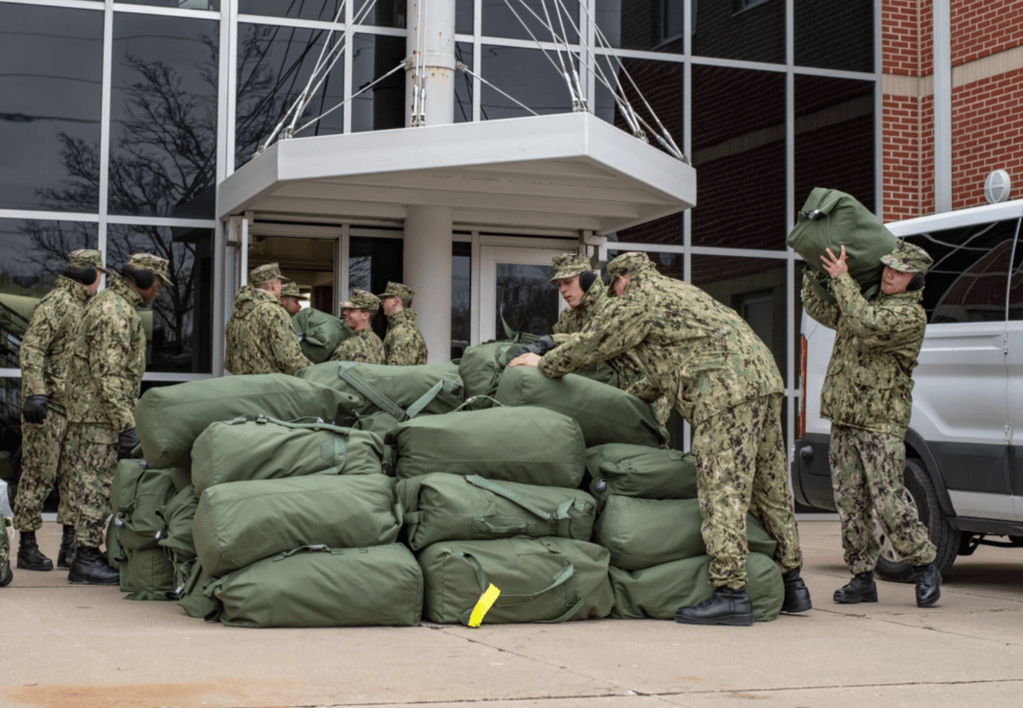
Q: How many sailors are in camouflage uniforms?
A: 9